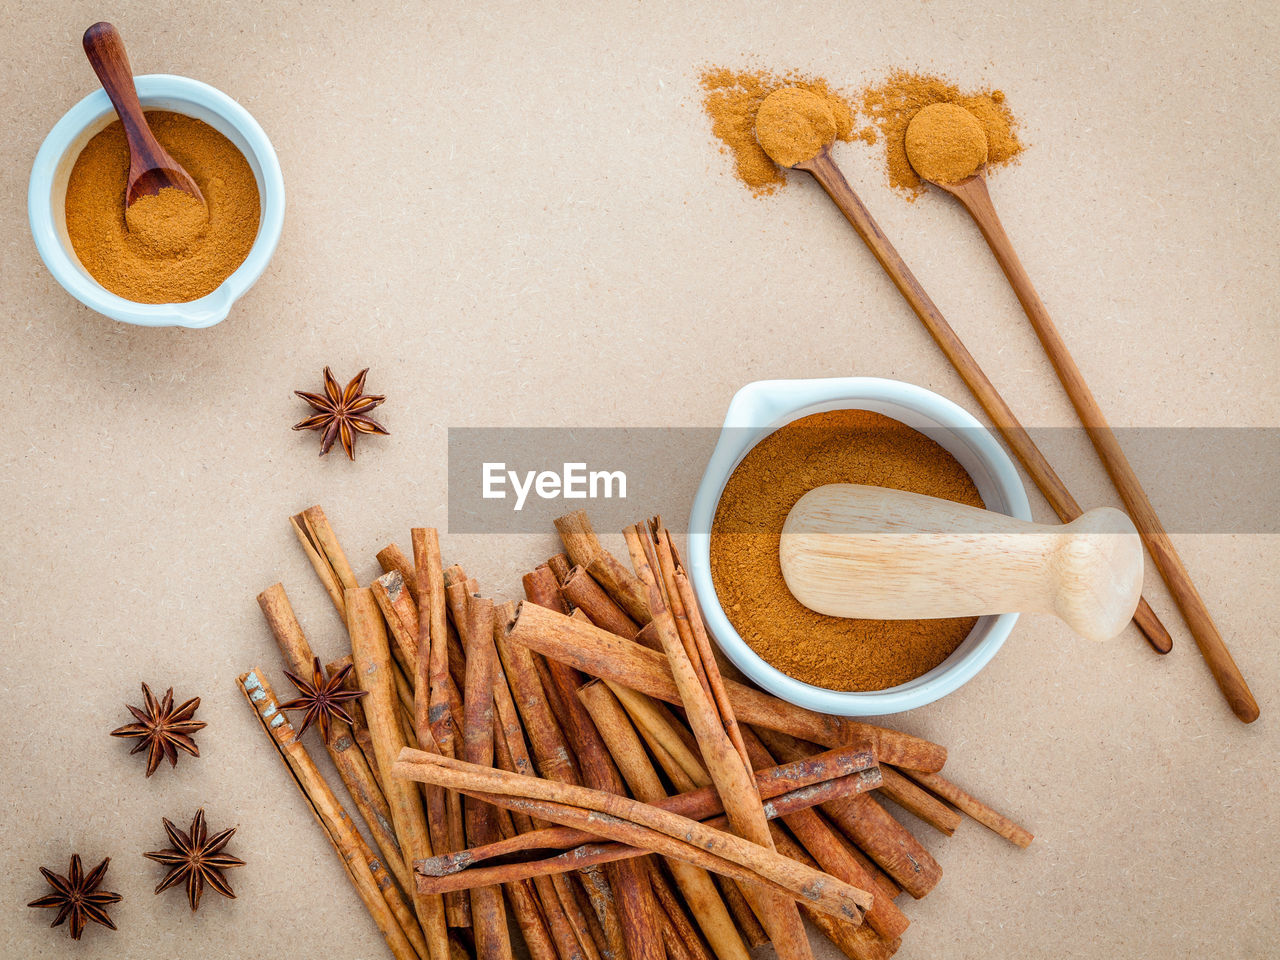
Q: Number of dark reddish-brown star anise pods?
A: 5